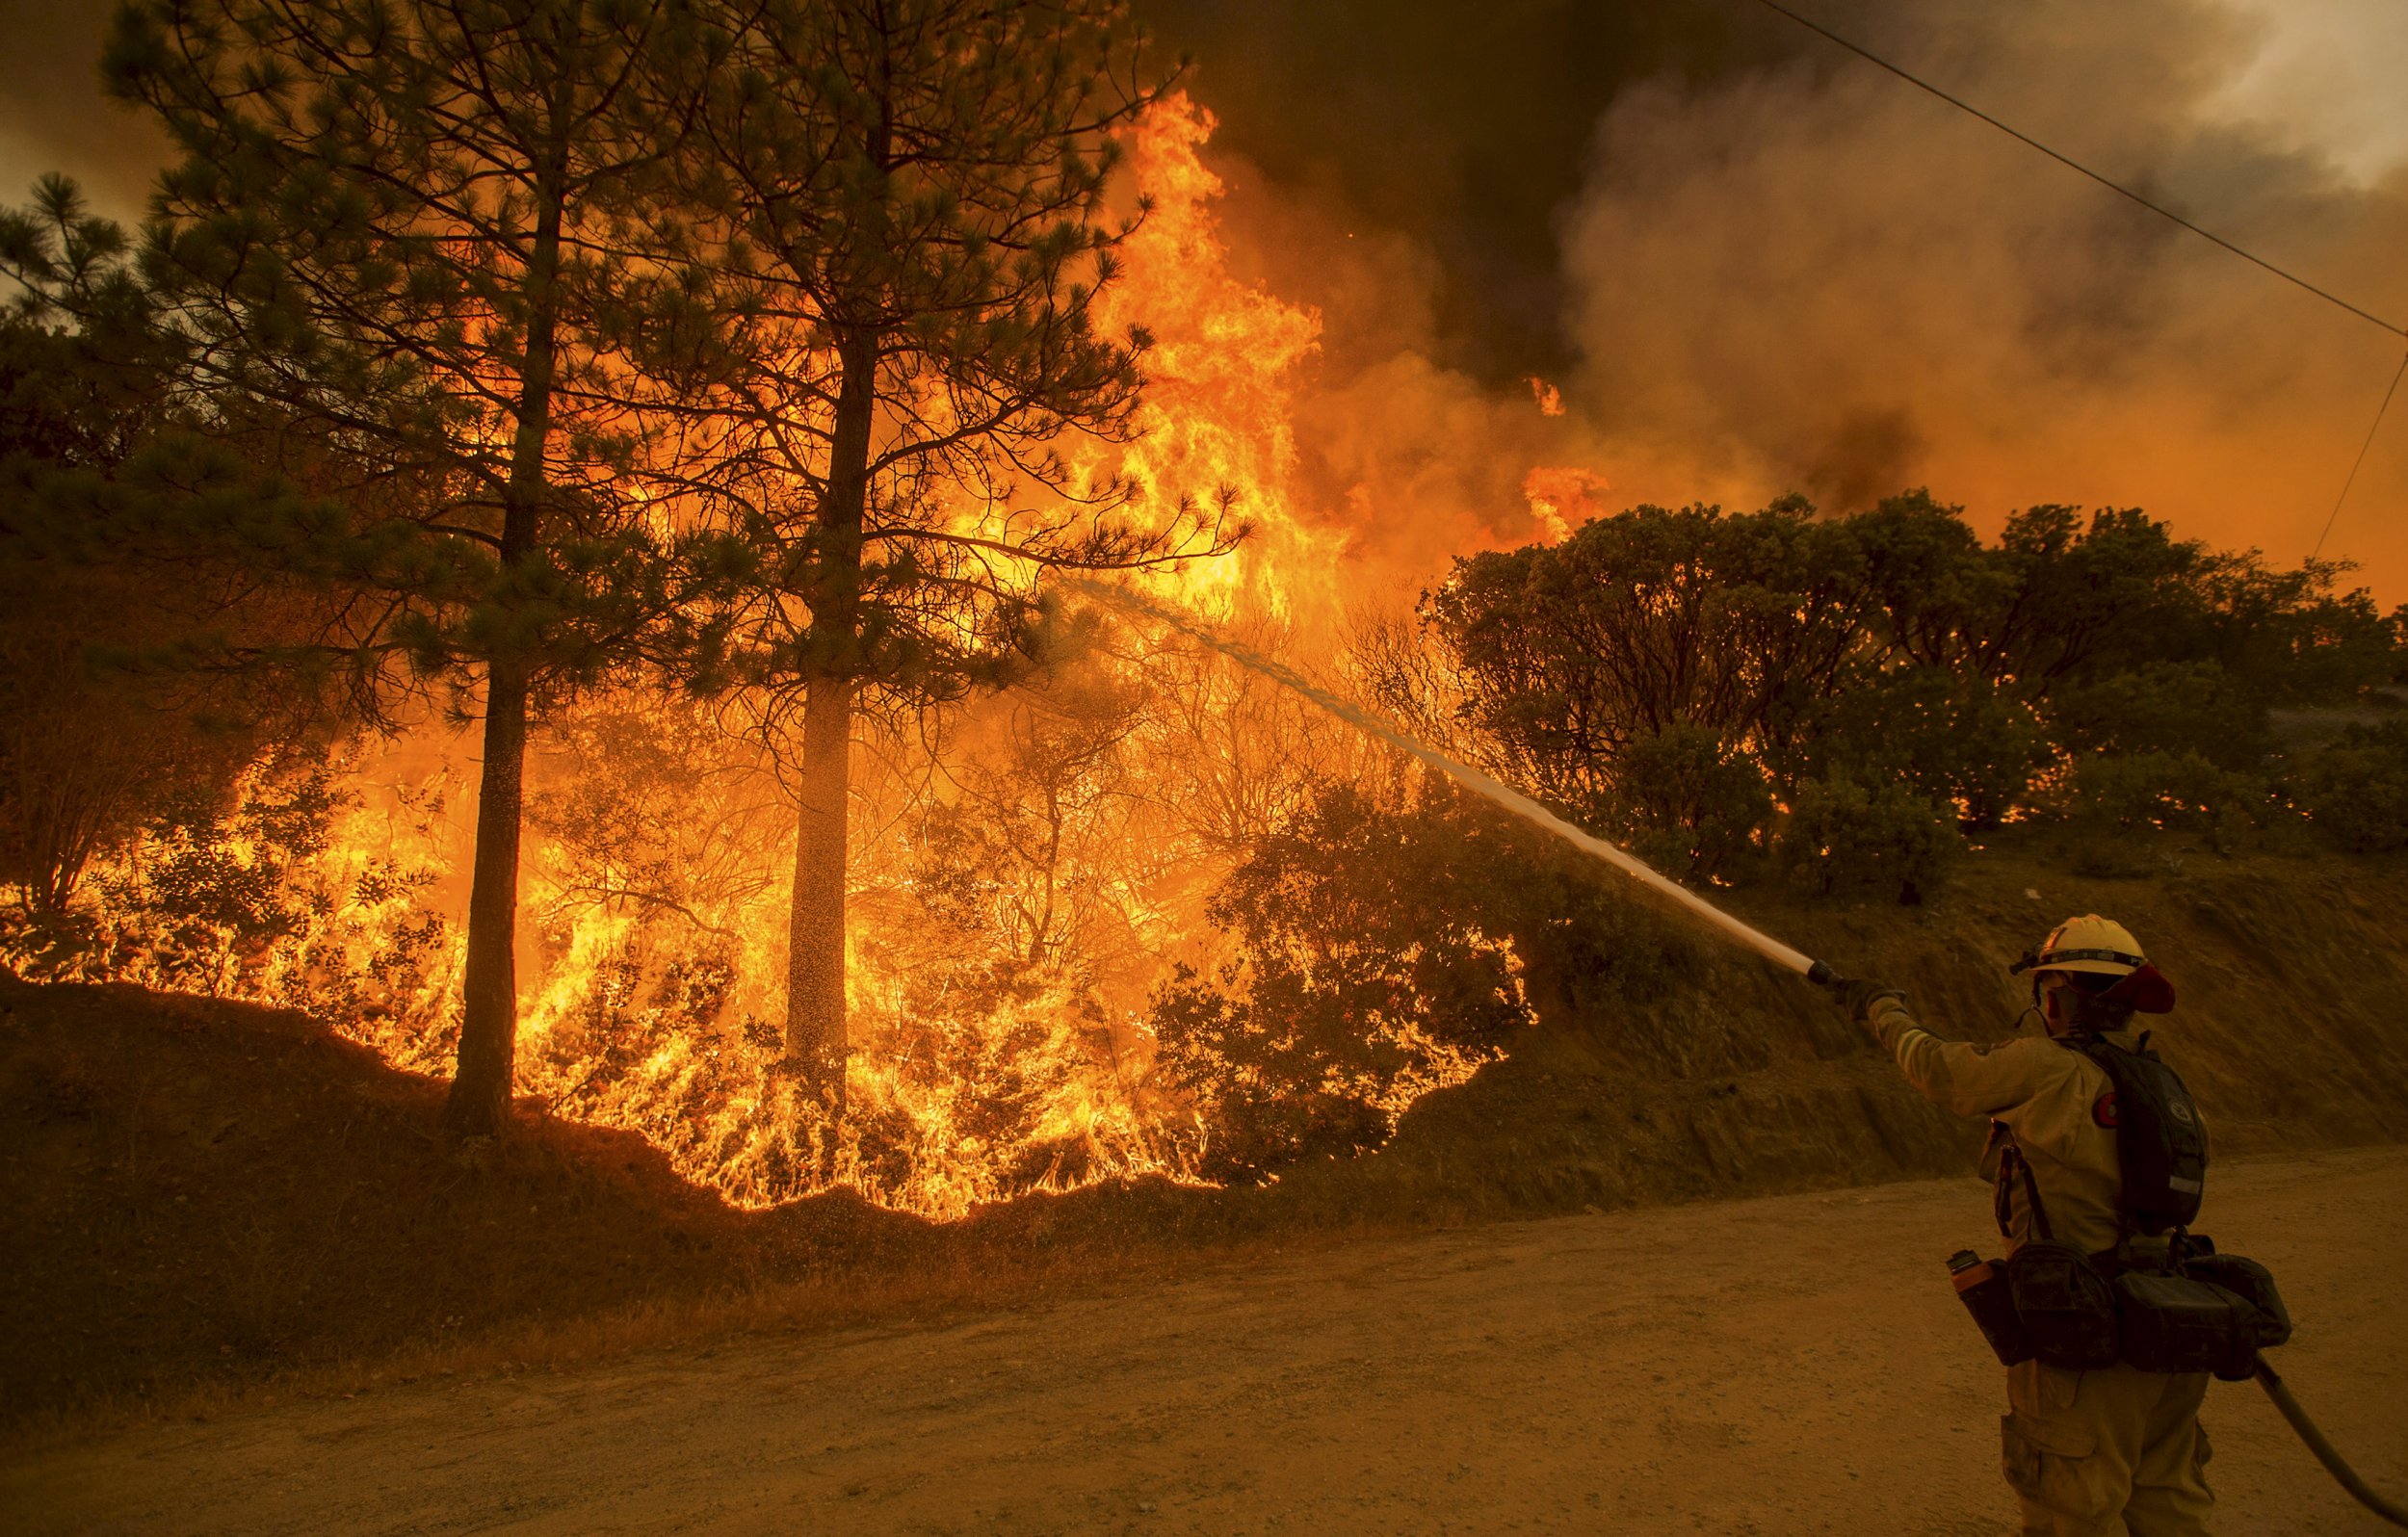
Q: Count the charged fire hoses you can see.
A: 1